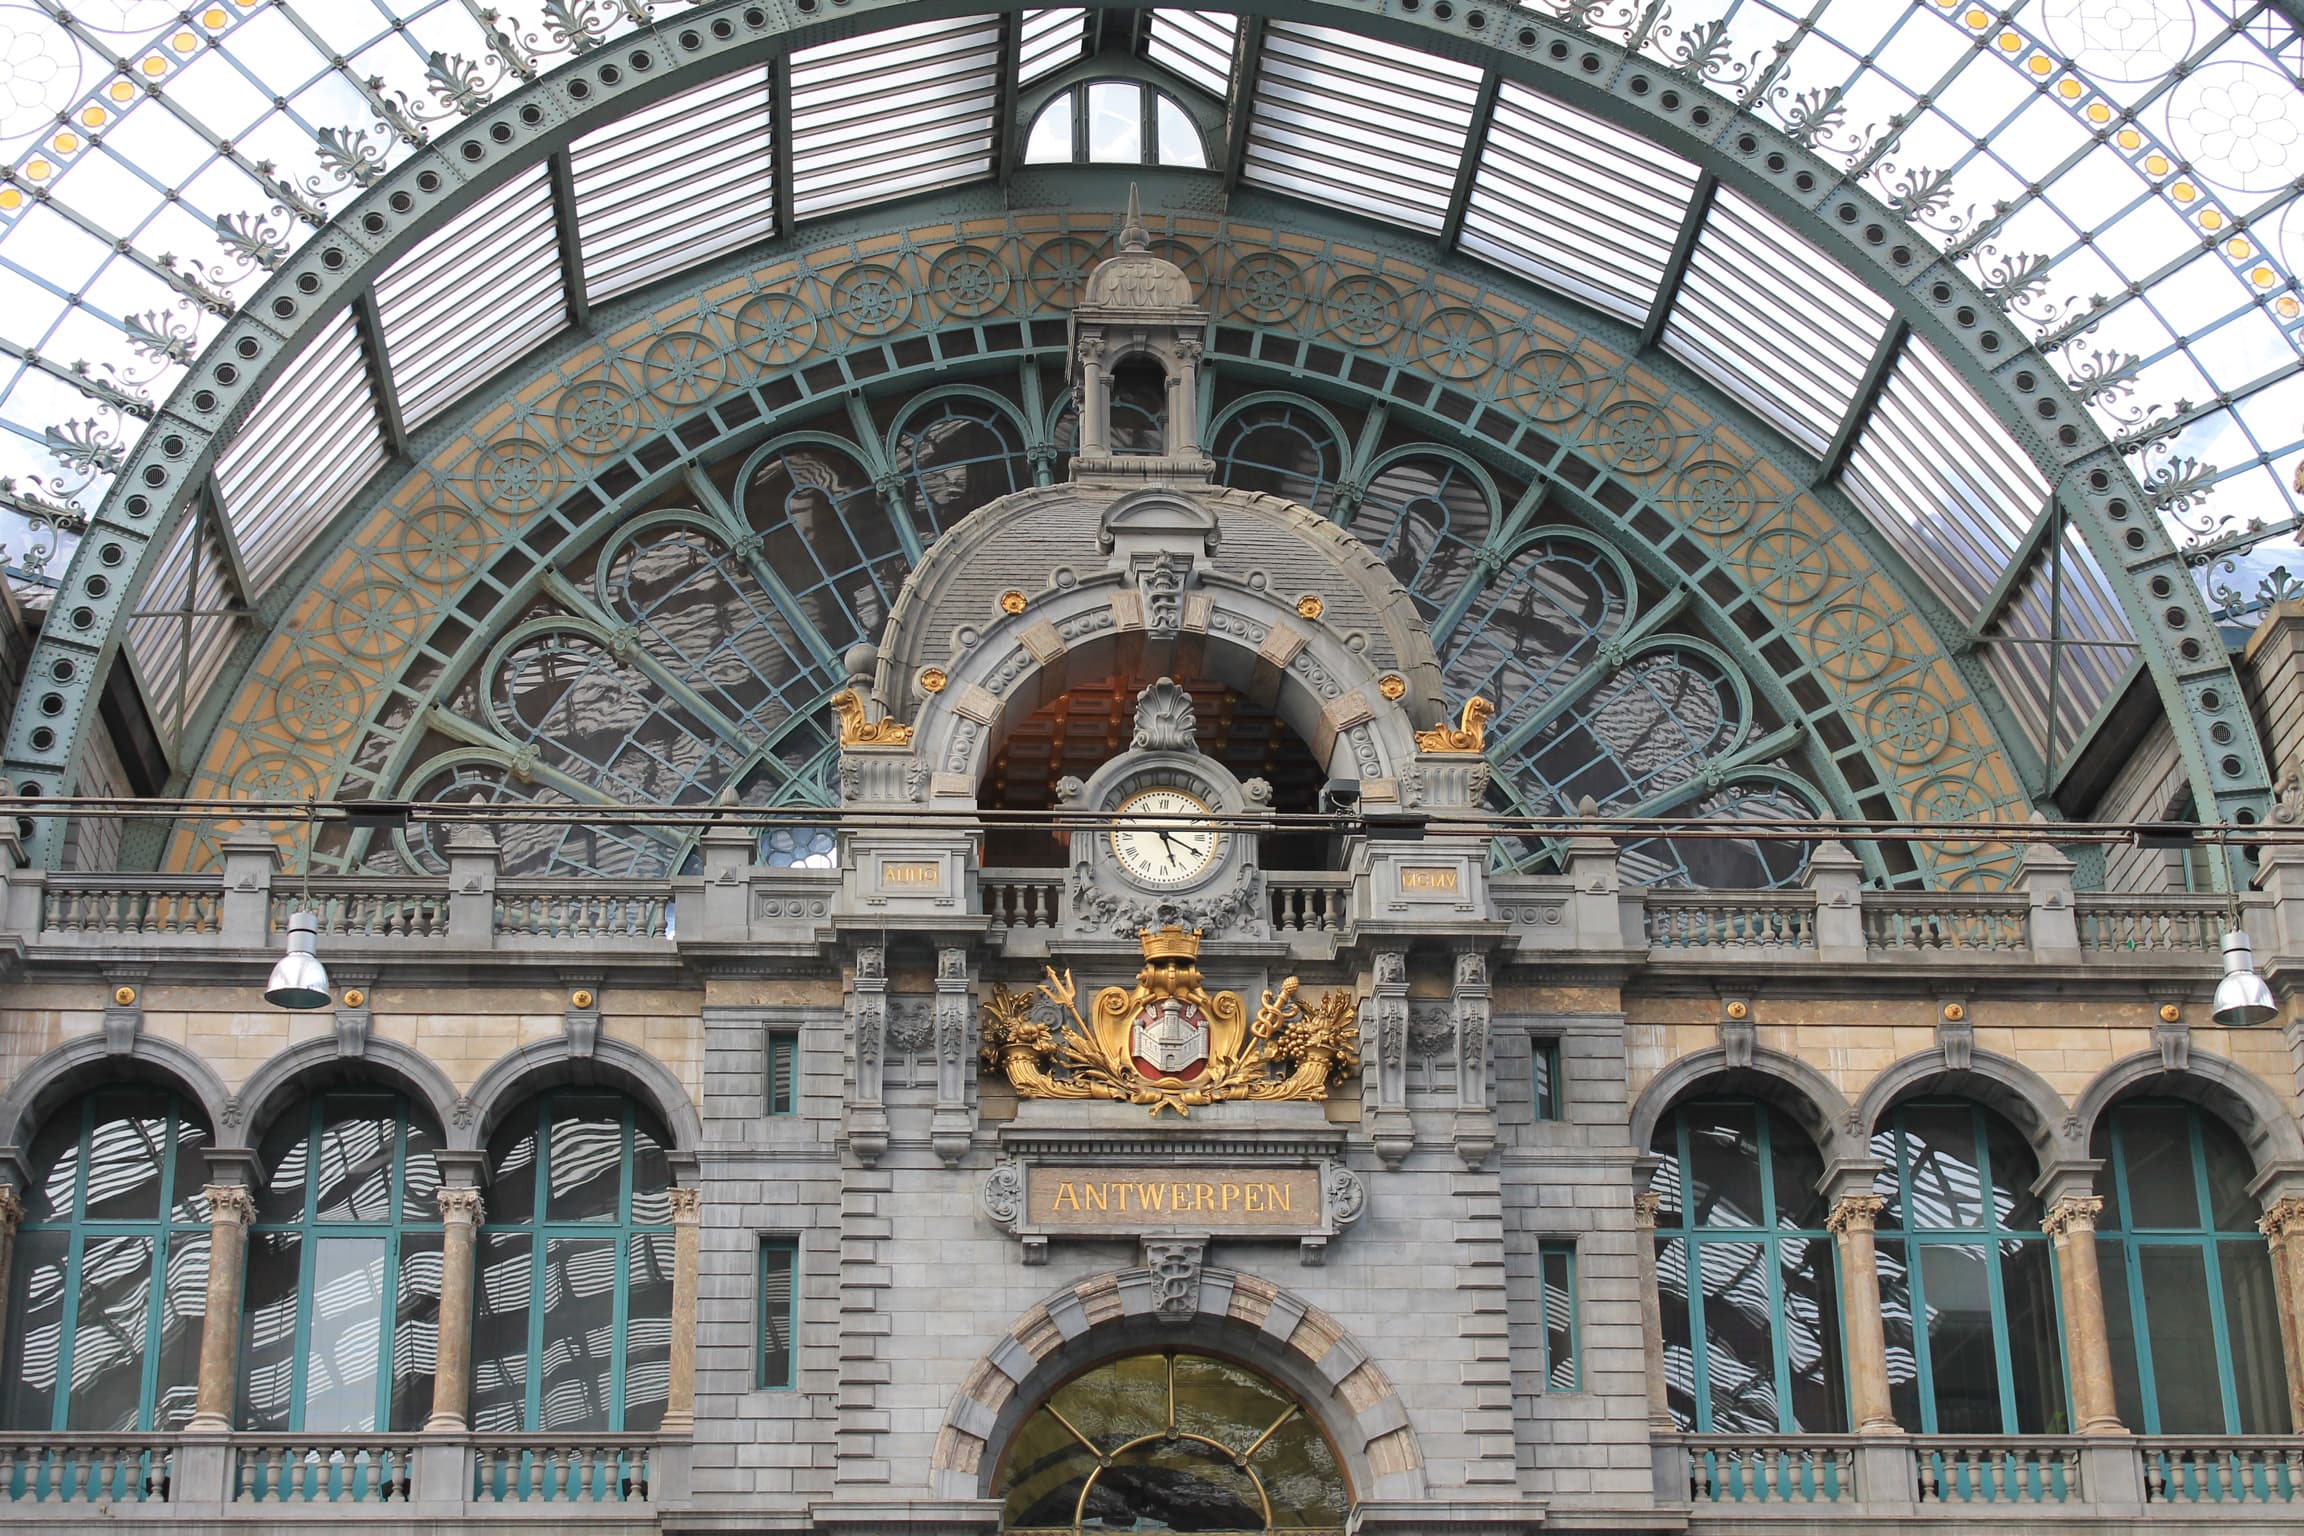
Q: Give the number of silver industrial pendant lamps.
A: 2